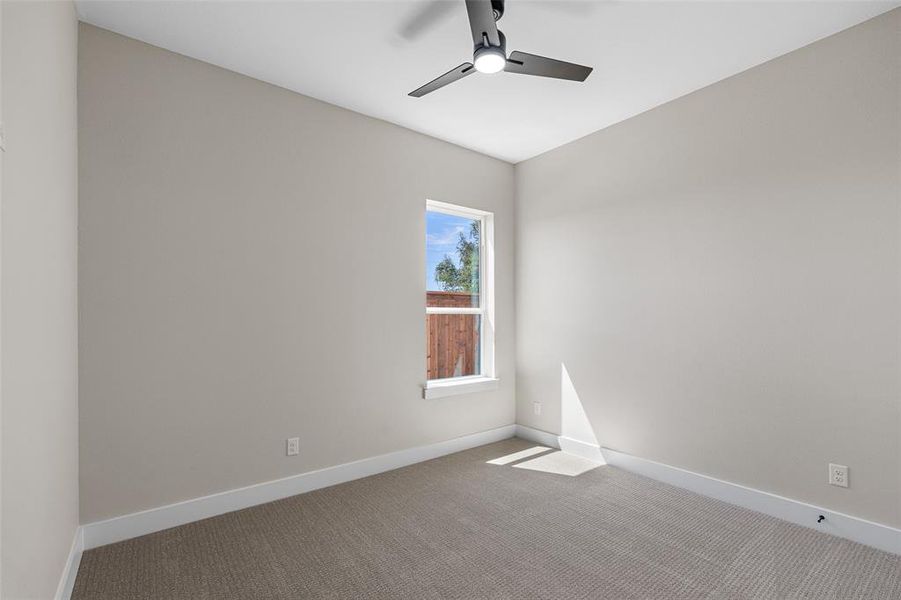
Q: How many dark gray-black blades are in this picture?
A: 3